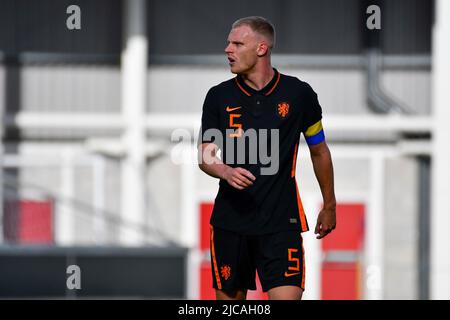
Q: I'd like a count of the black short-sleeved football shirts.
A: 1